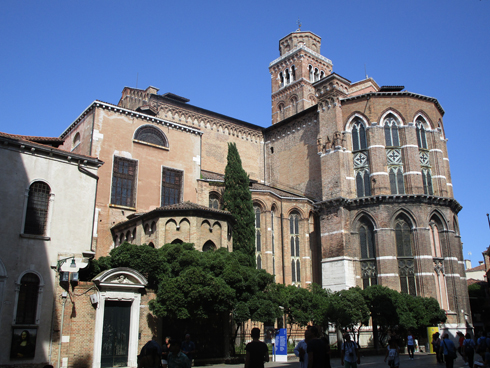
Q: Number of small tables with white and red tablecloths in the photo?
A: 0